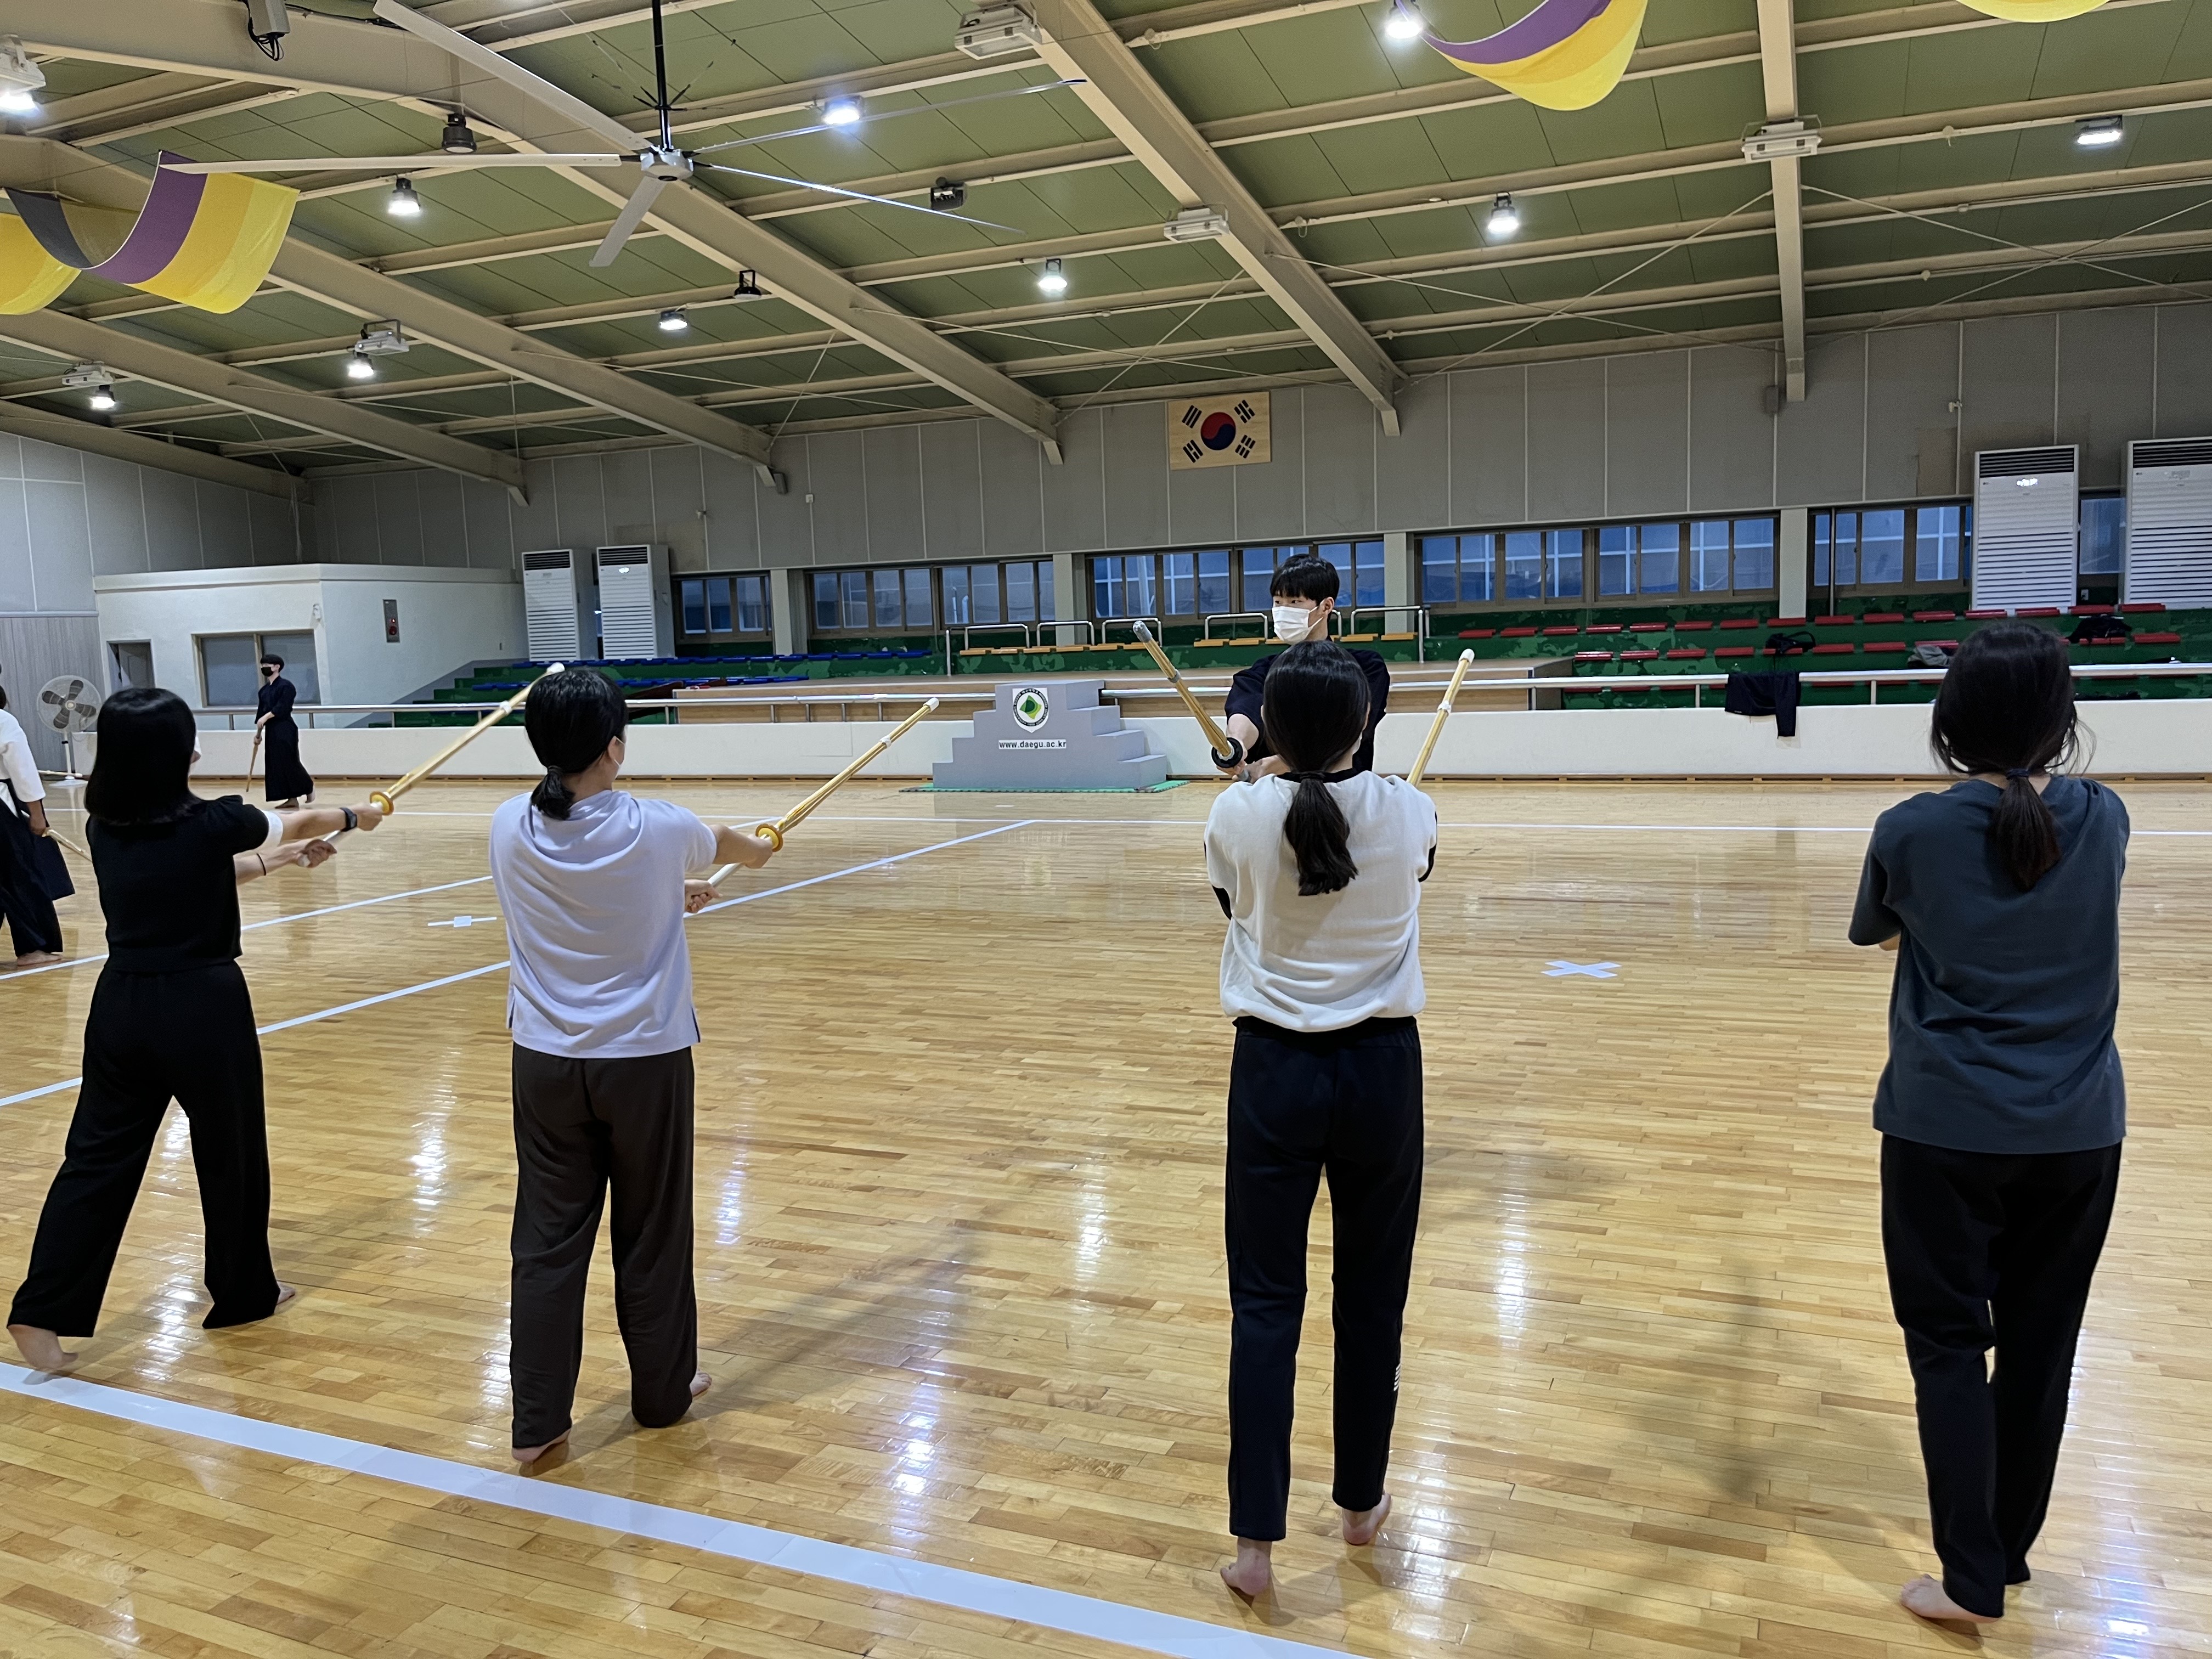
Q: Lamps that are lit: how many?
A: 10